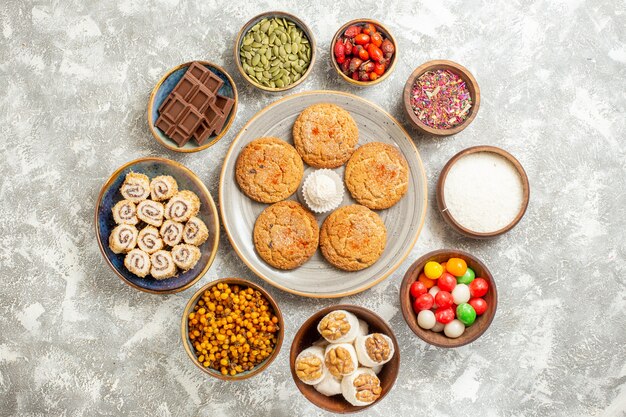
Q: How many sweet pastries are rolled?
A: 12